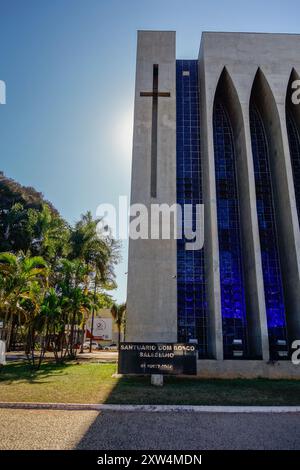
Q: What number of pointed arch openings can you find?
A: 3